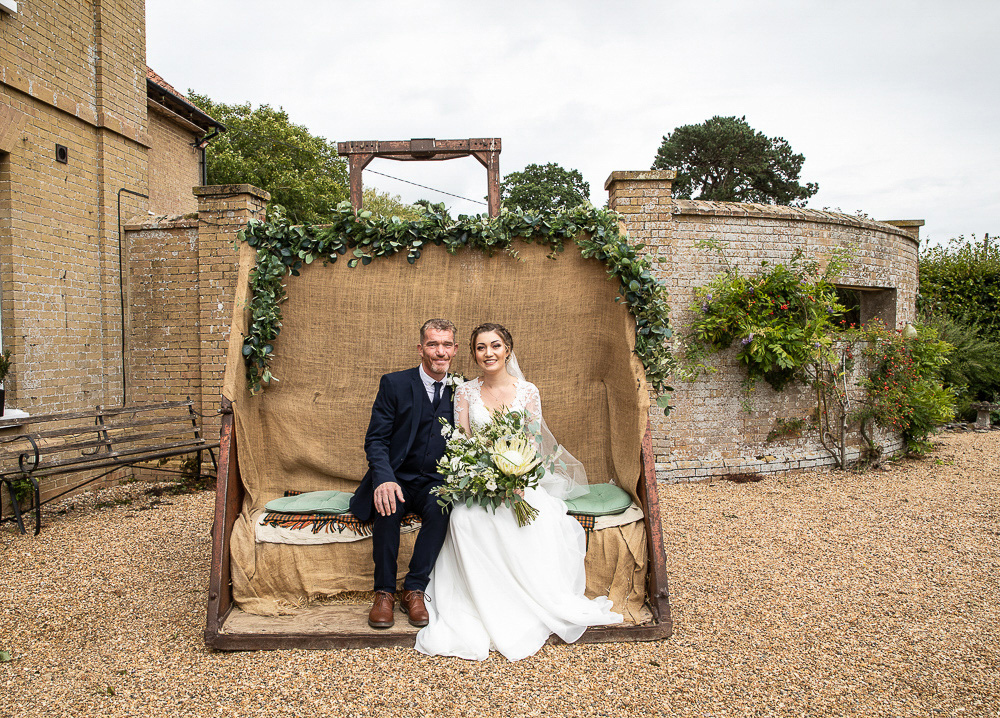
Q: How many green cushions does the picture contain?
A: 2